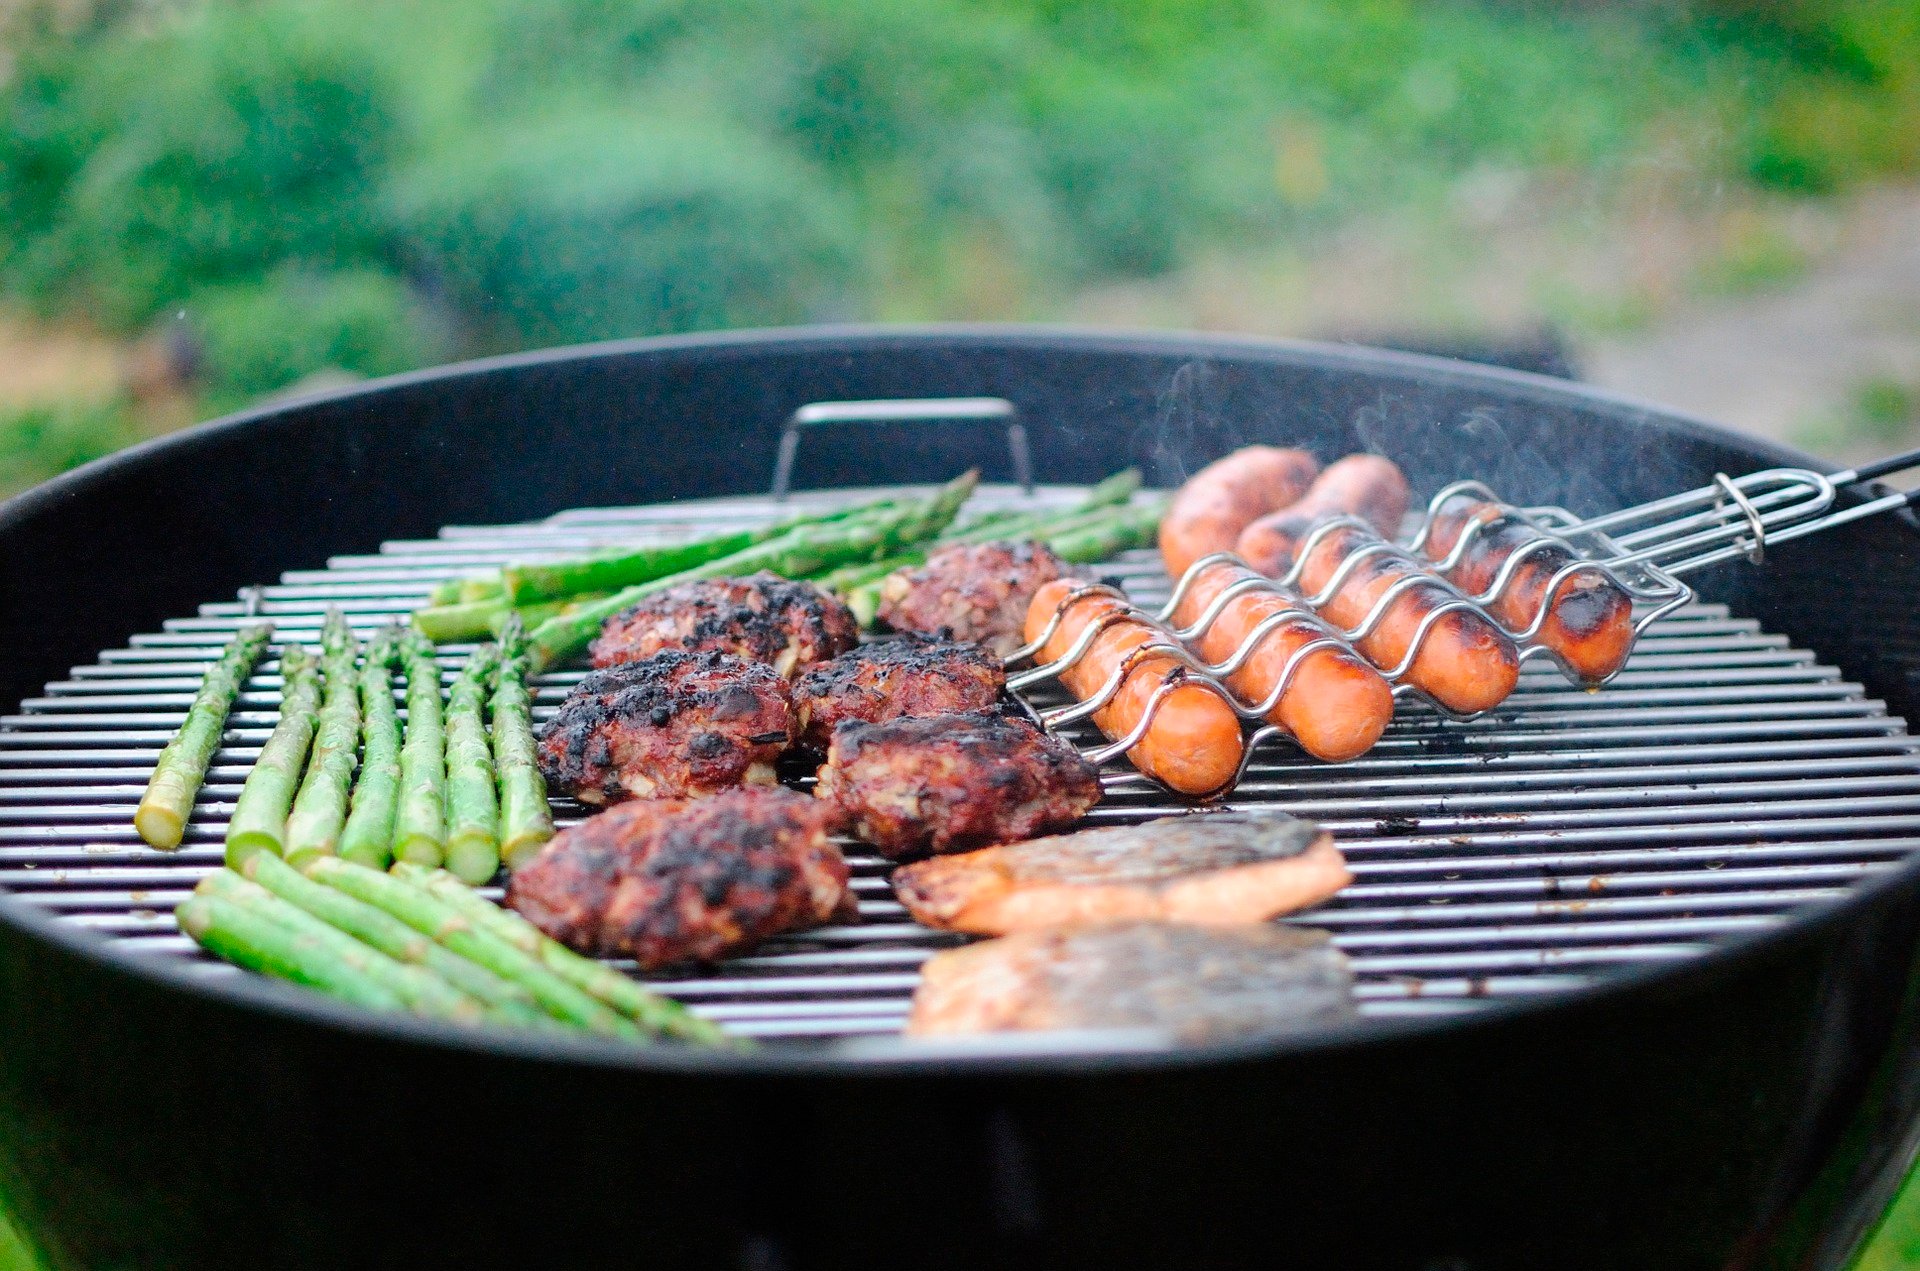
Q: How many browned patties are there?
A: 6